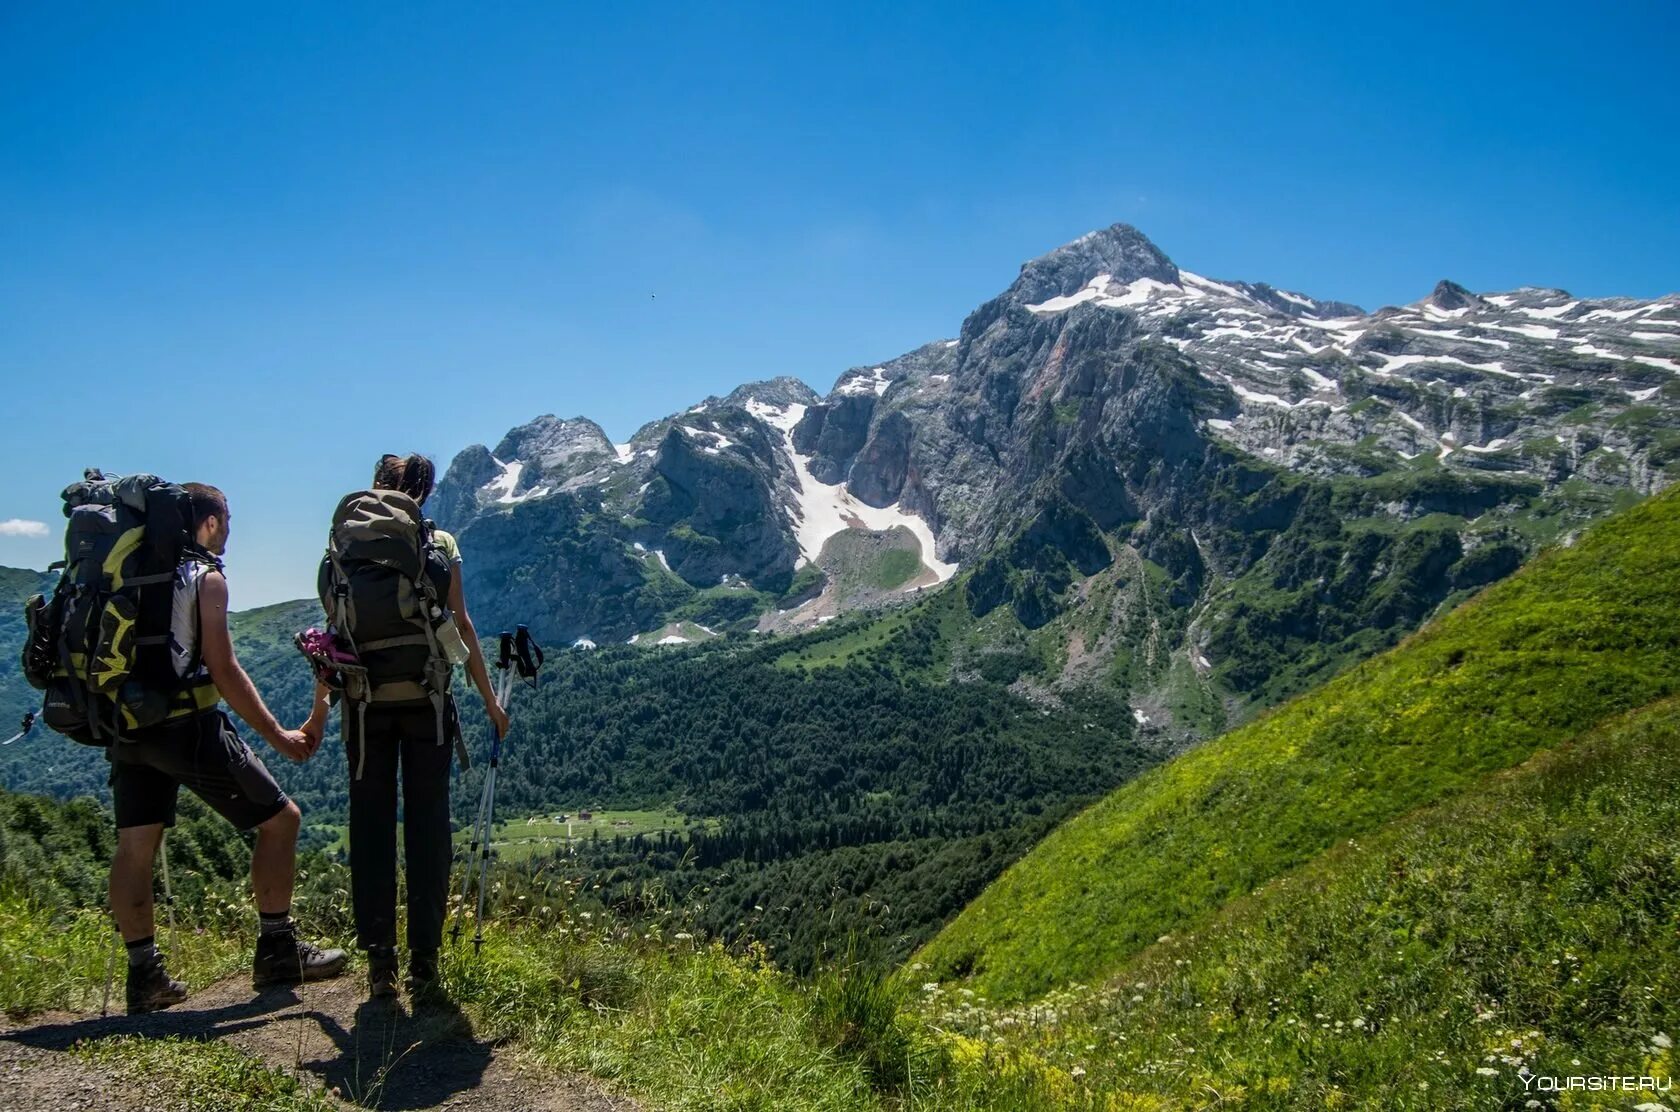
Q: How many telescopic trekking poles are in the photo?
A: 4